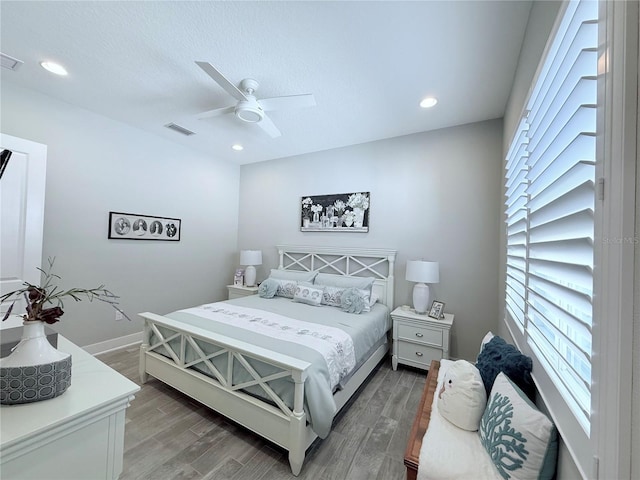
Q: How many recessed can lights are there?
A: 3